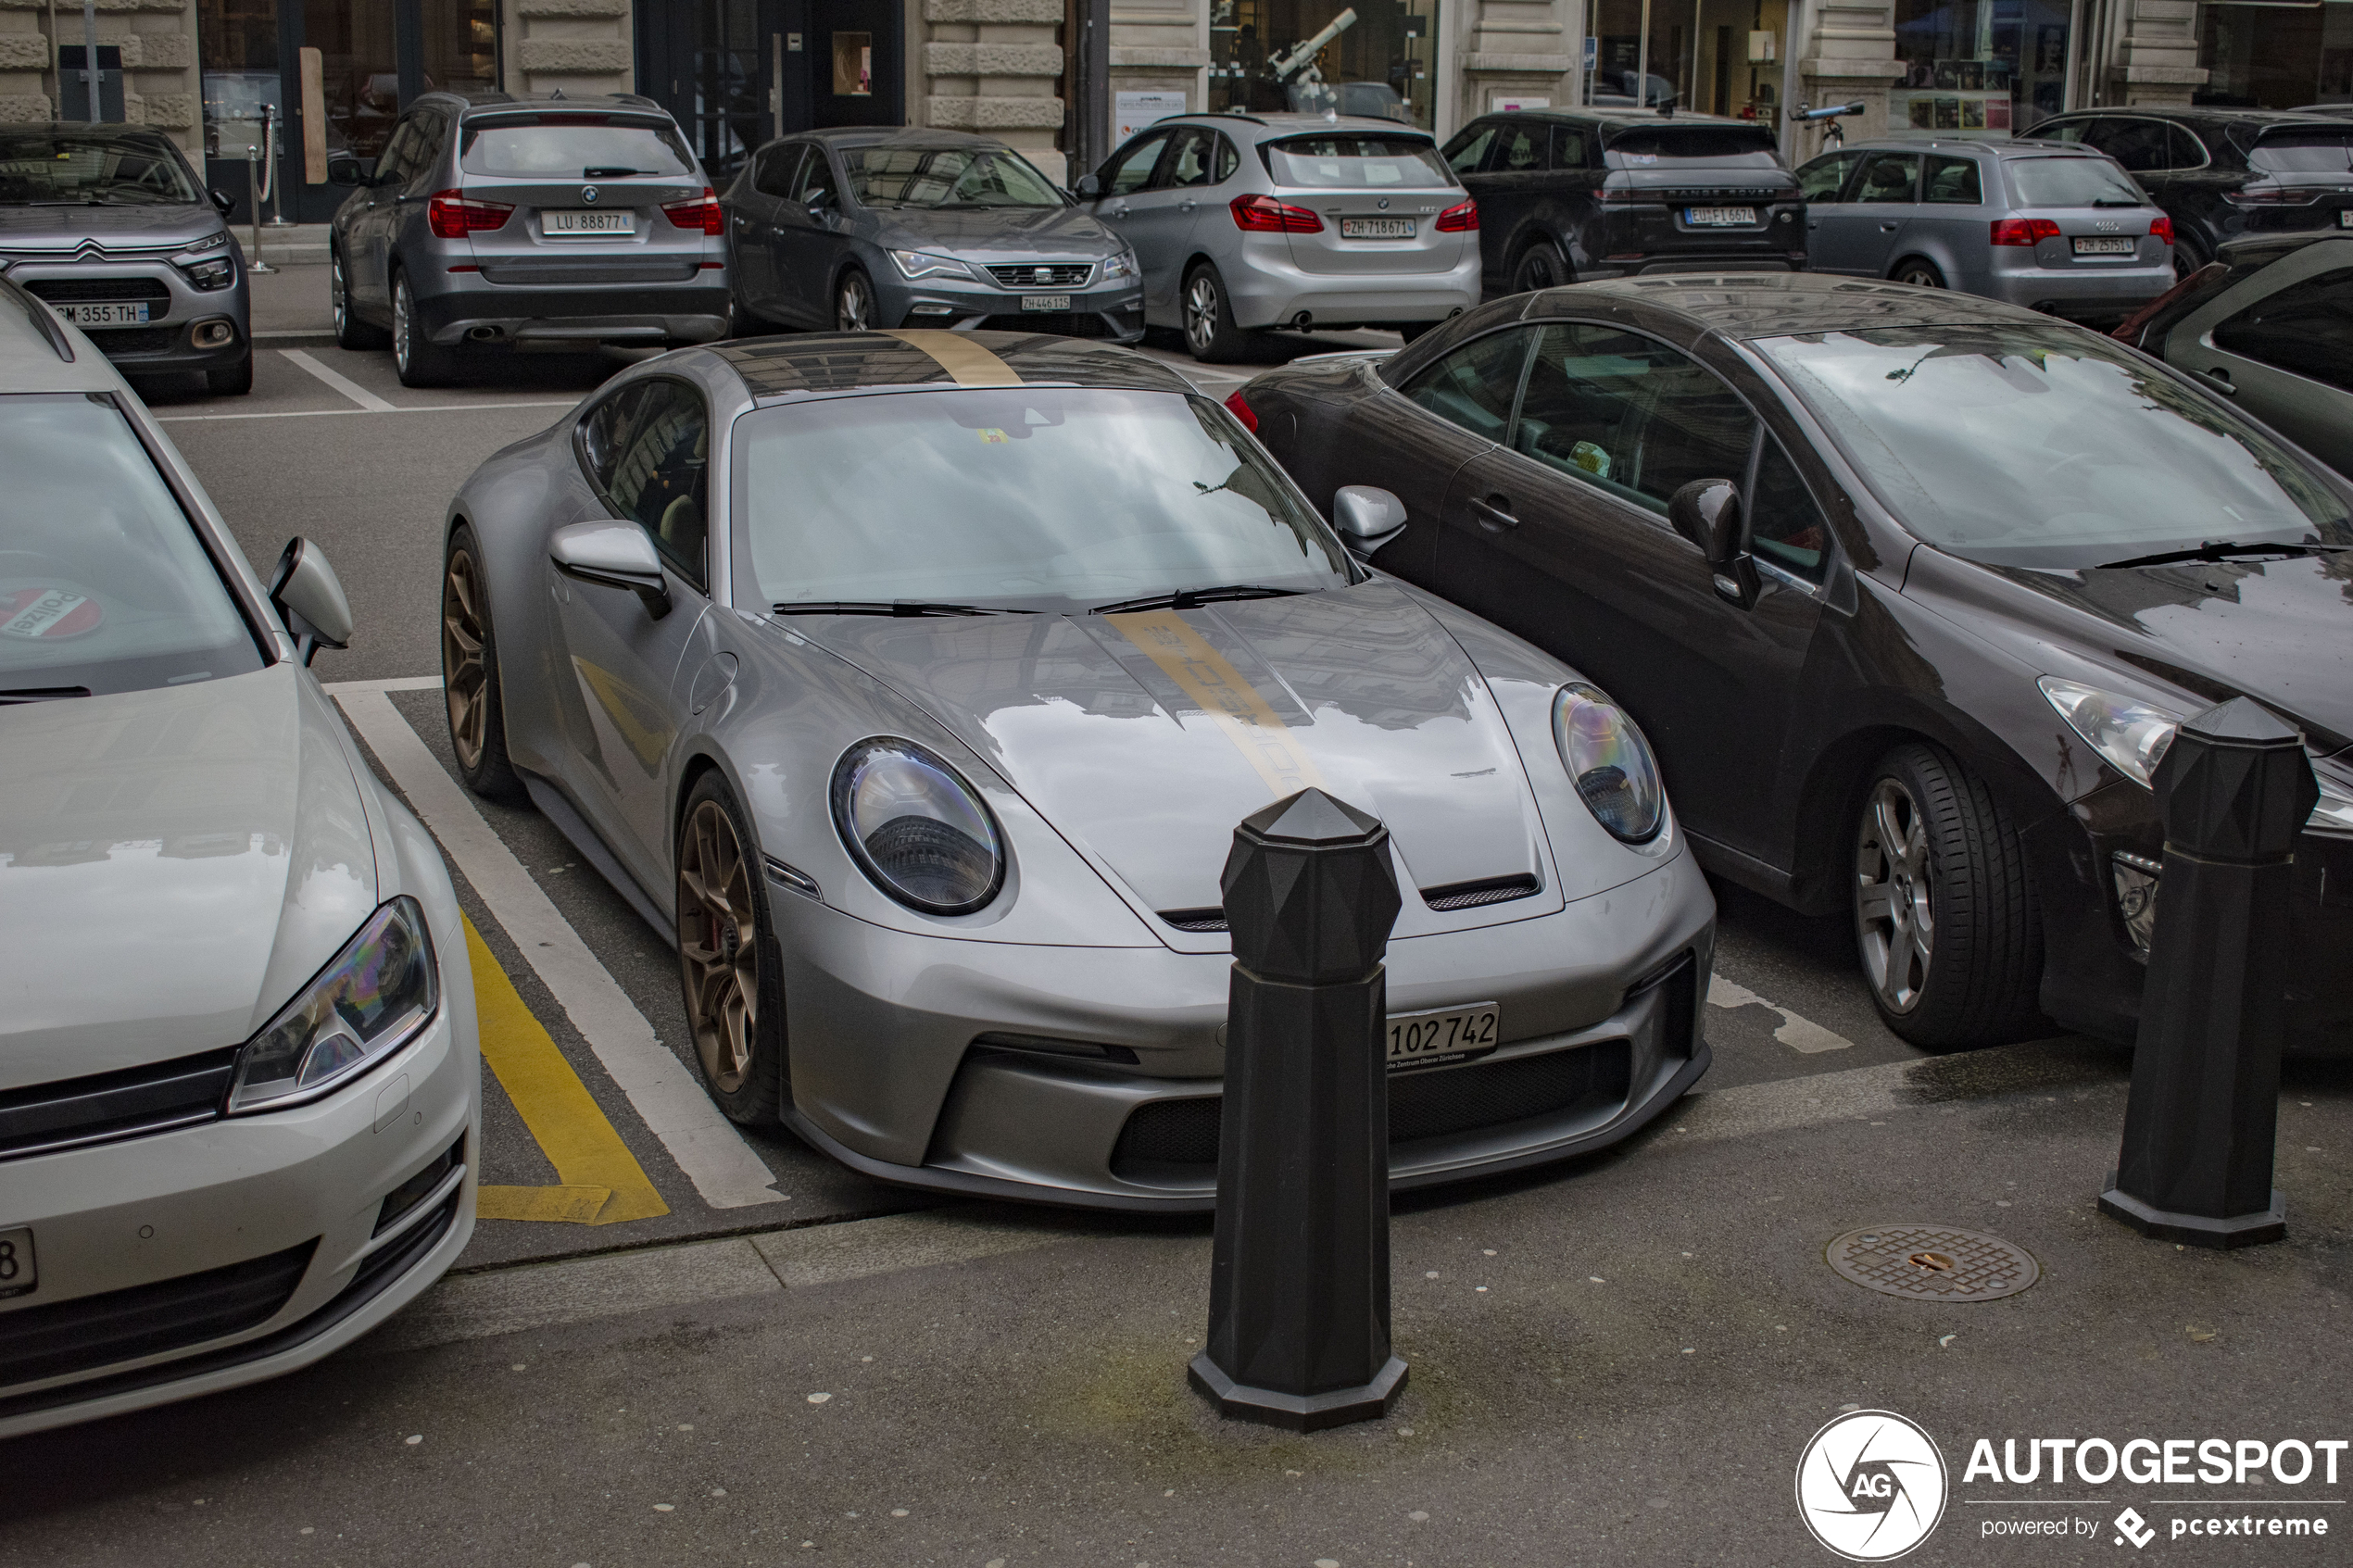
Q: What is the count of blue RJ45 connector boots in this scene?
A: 0